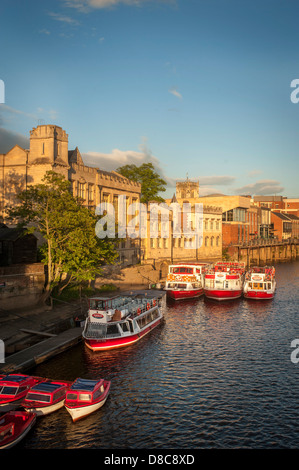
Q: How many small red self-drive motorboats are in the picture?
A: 4